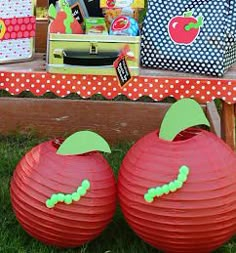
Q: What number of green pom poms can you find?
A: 15